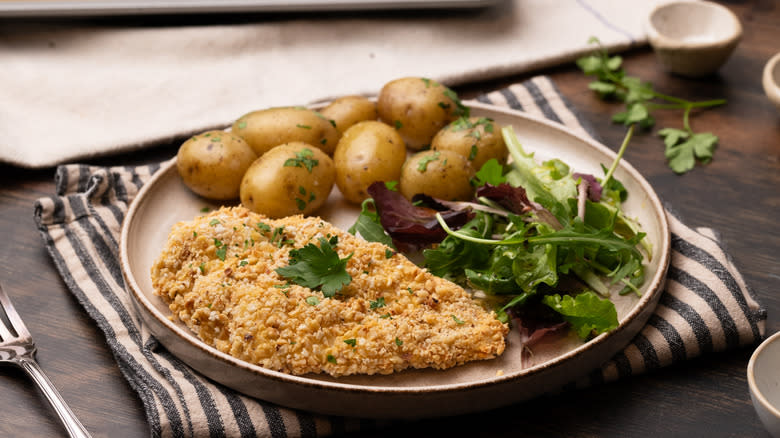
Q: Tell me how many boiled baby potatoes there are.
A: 8